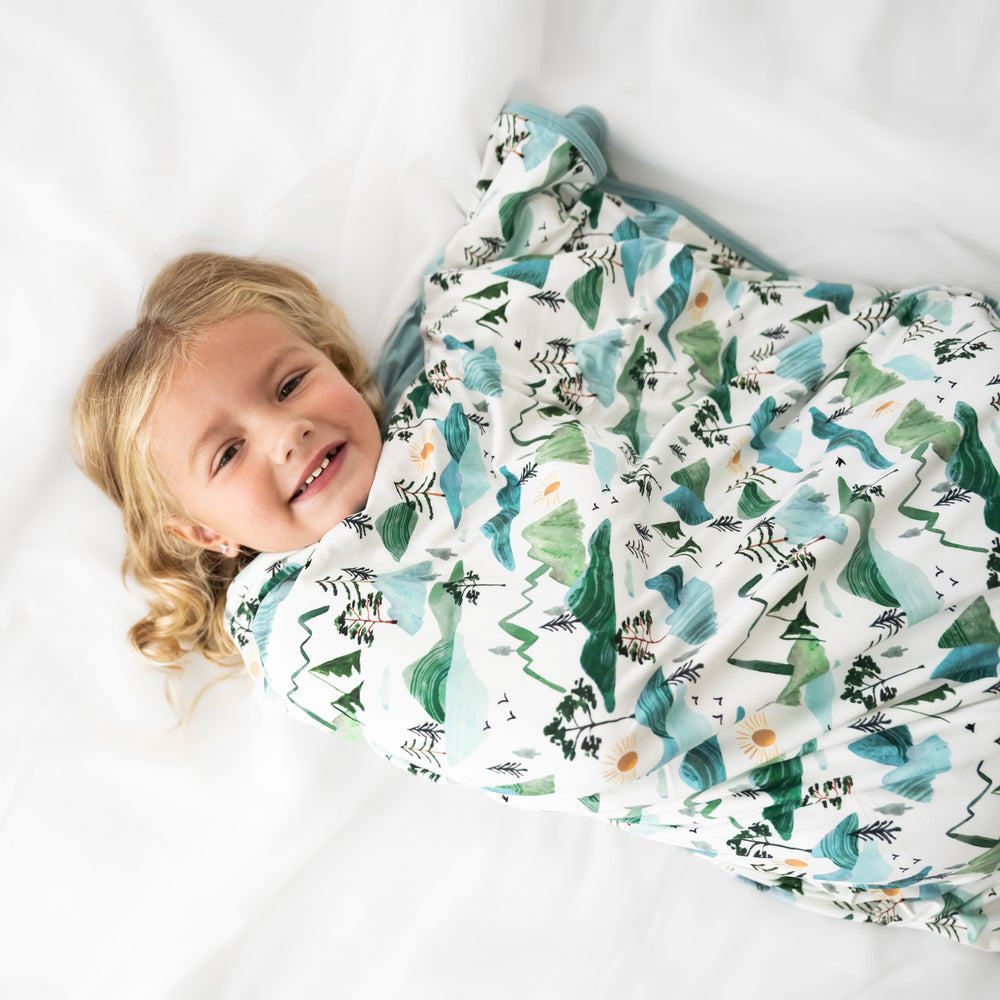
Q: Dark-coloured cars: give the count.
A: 0